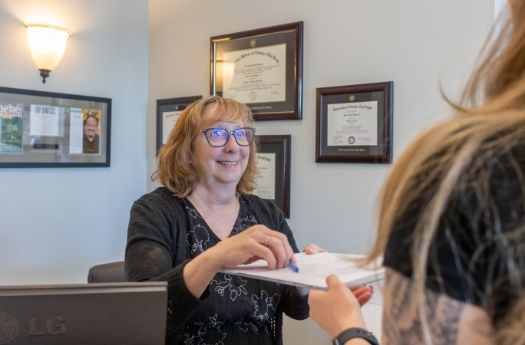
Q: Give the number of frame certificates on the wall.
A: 4